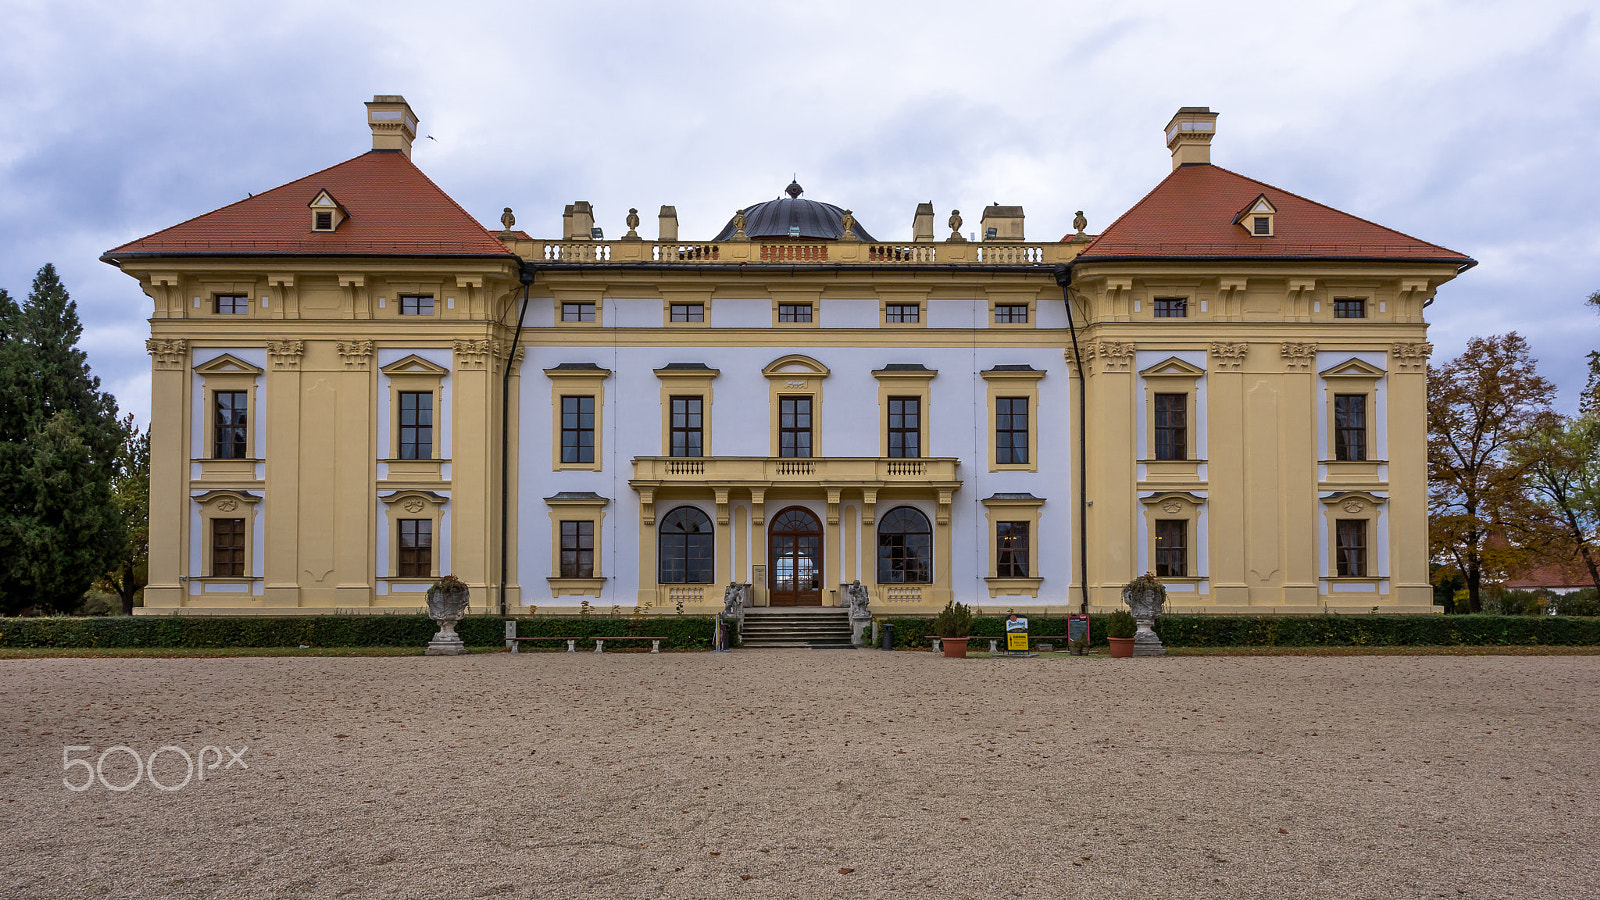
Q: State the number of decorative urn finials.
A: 6